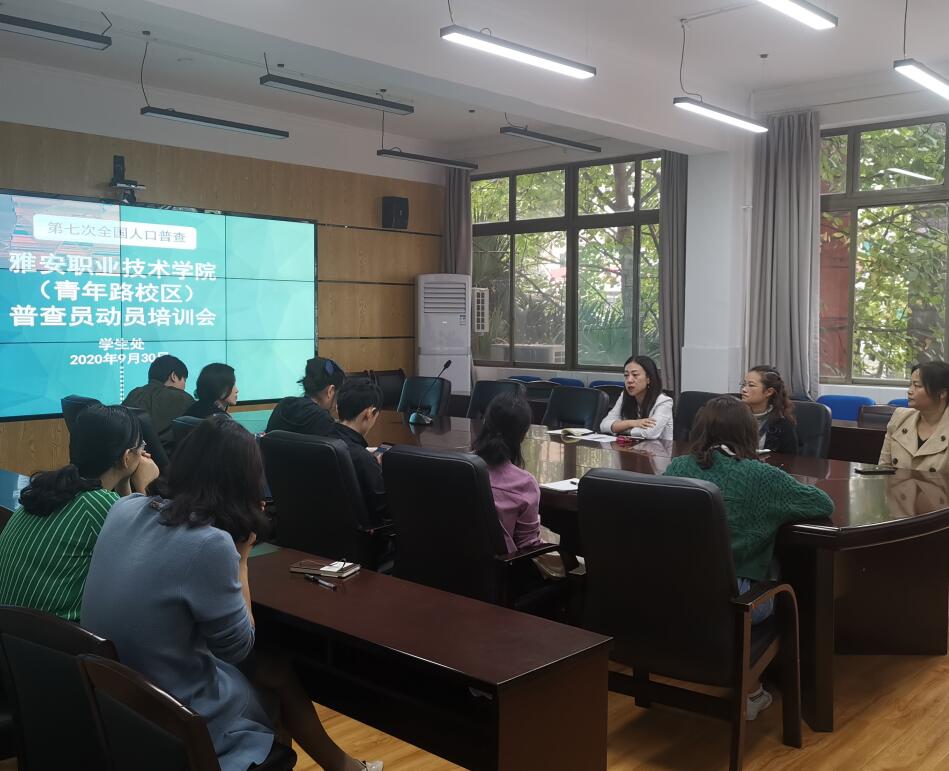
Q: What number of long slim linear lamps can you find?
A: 9